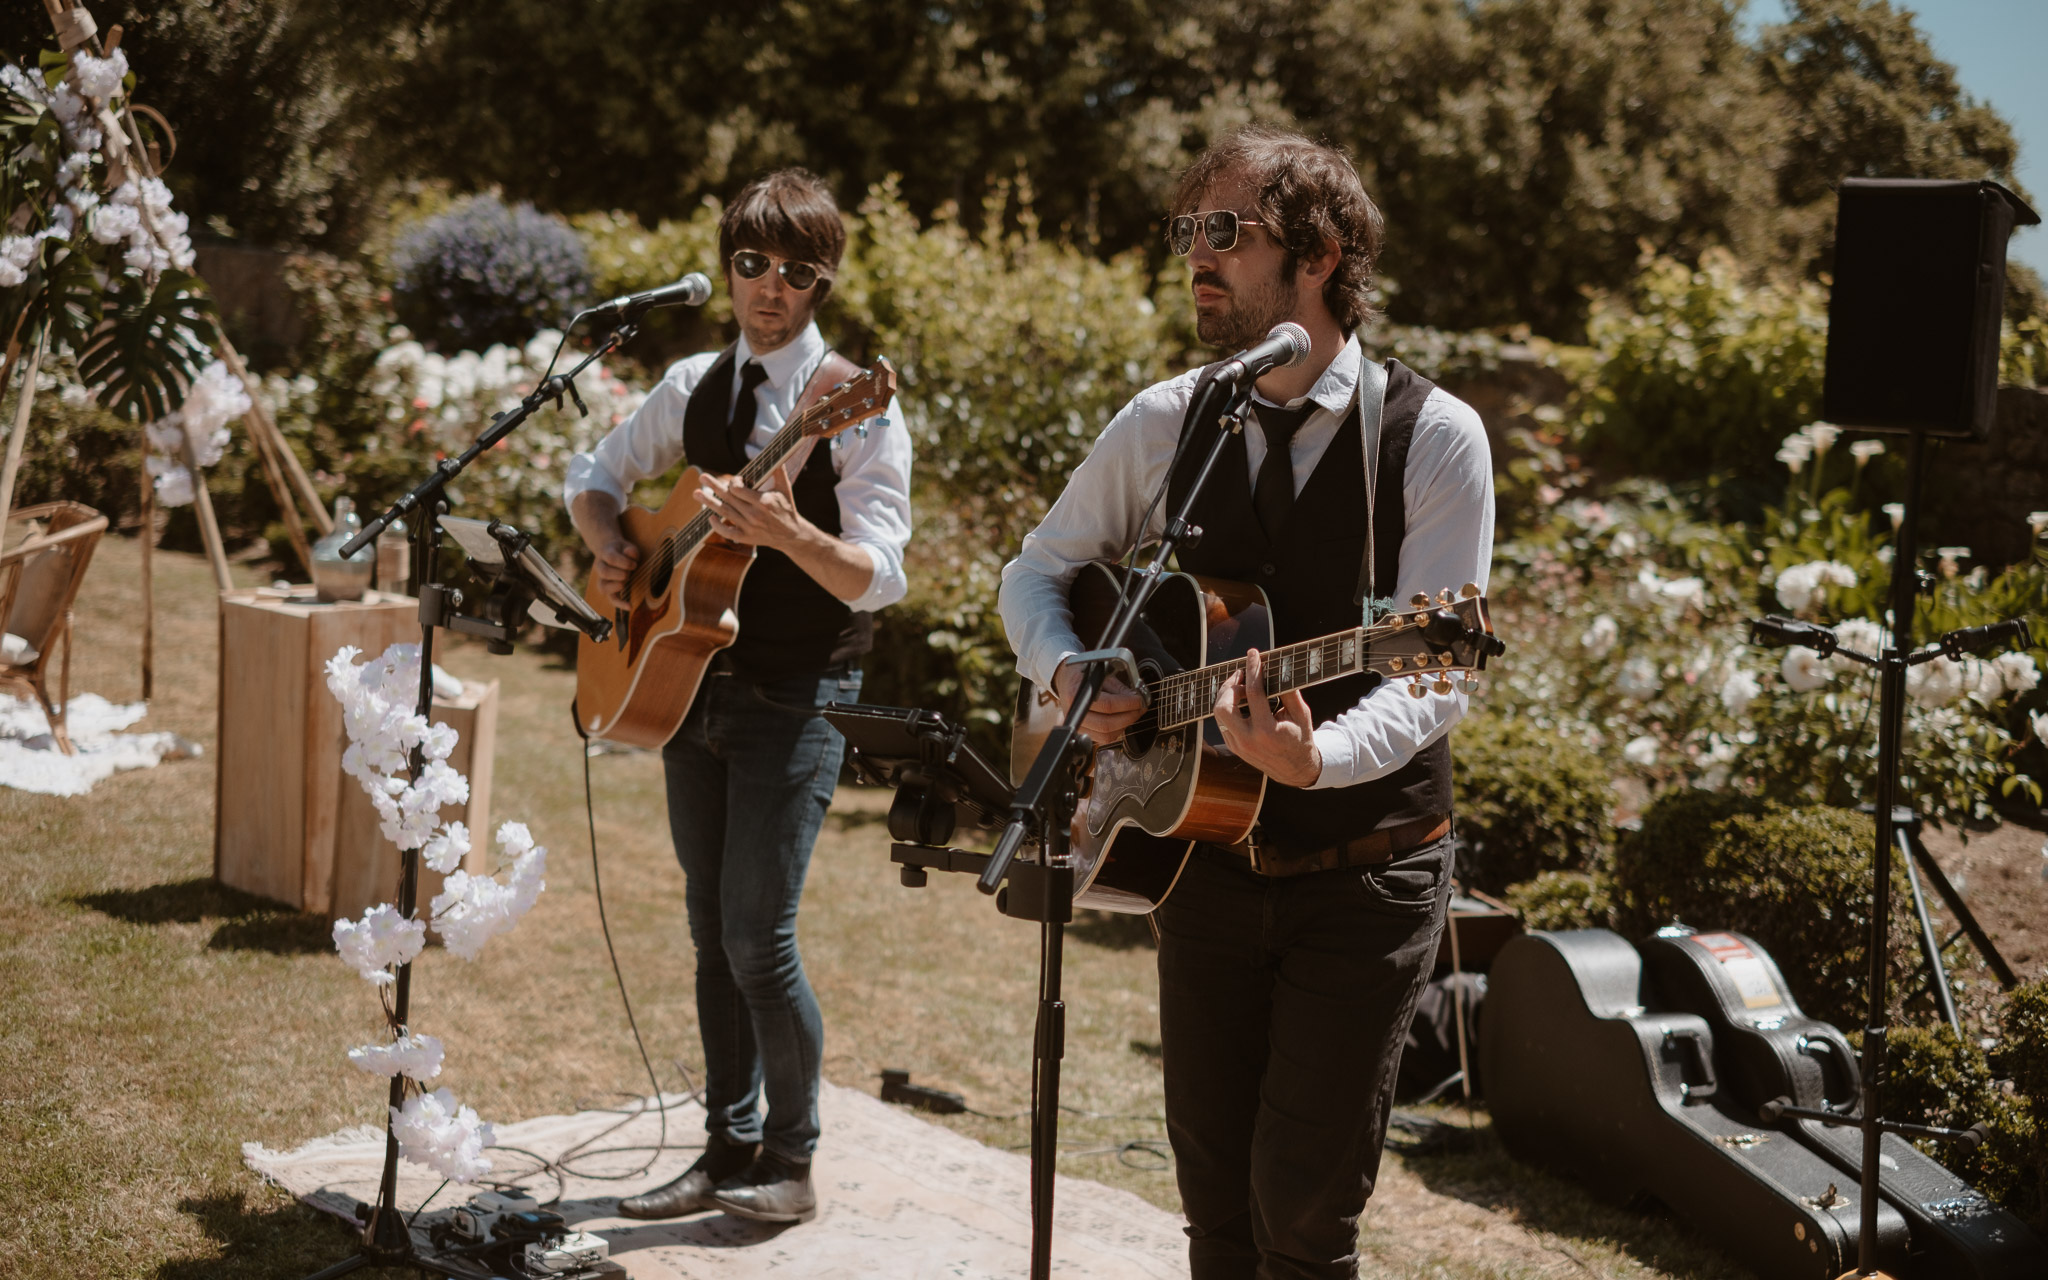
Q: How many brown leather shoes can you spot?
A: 2